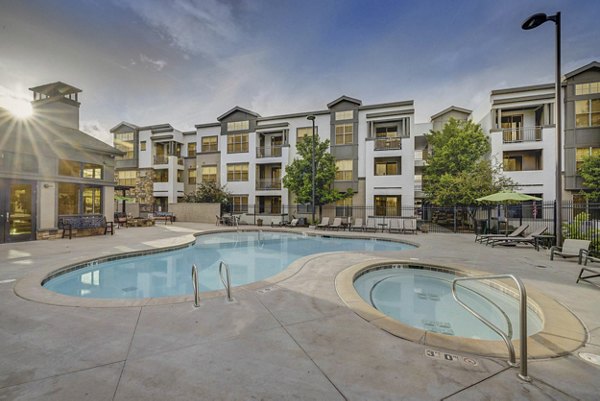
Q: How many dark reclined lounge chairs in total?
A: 2